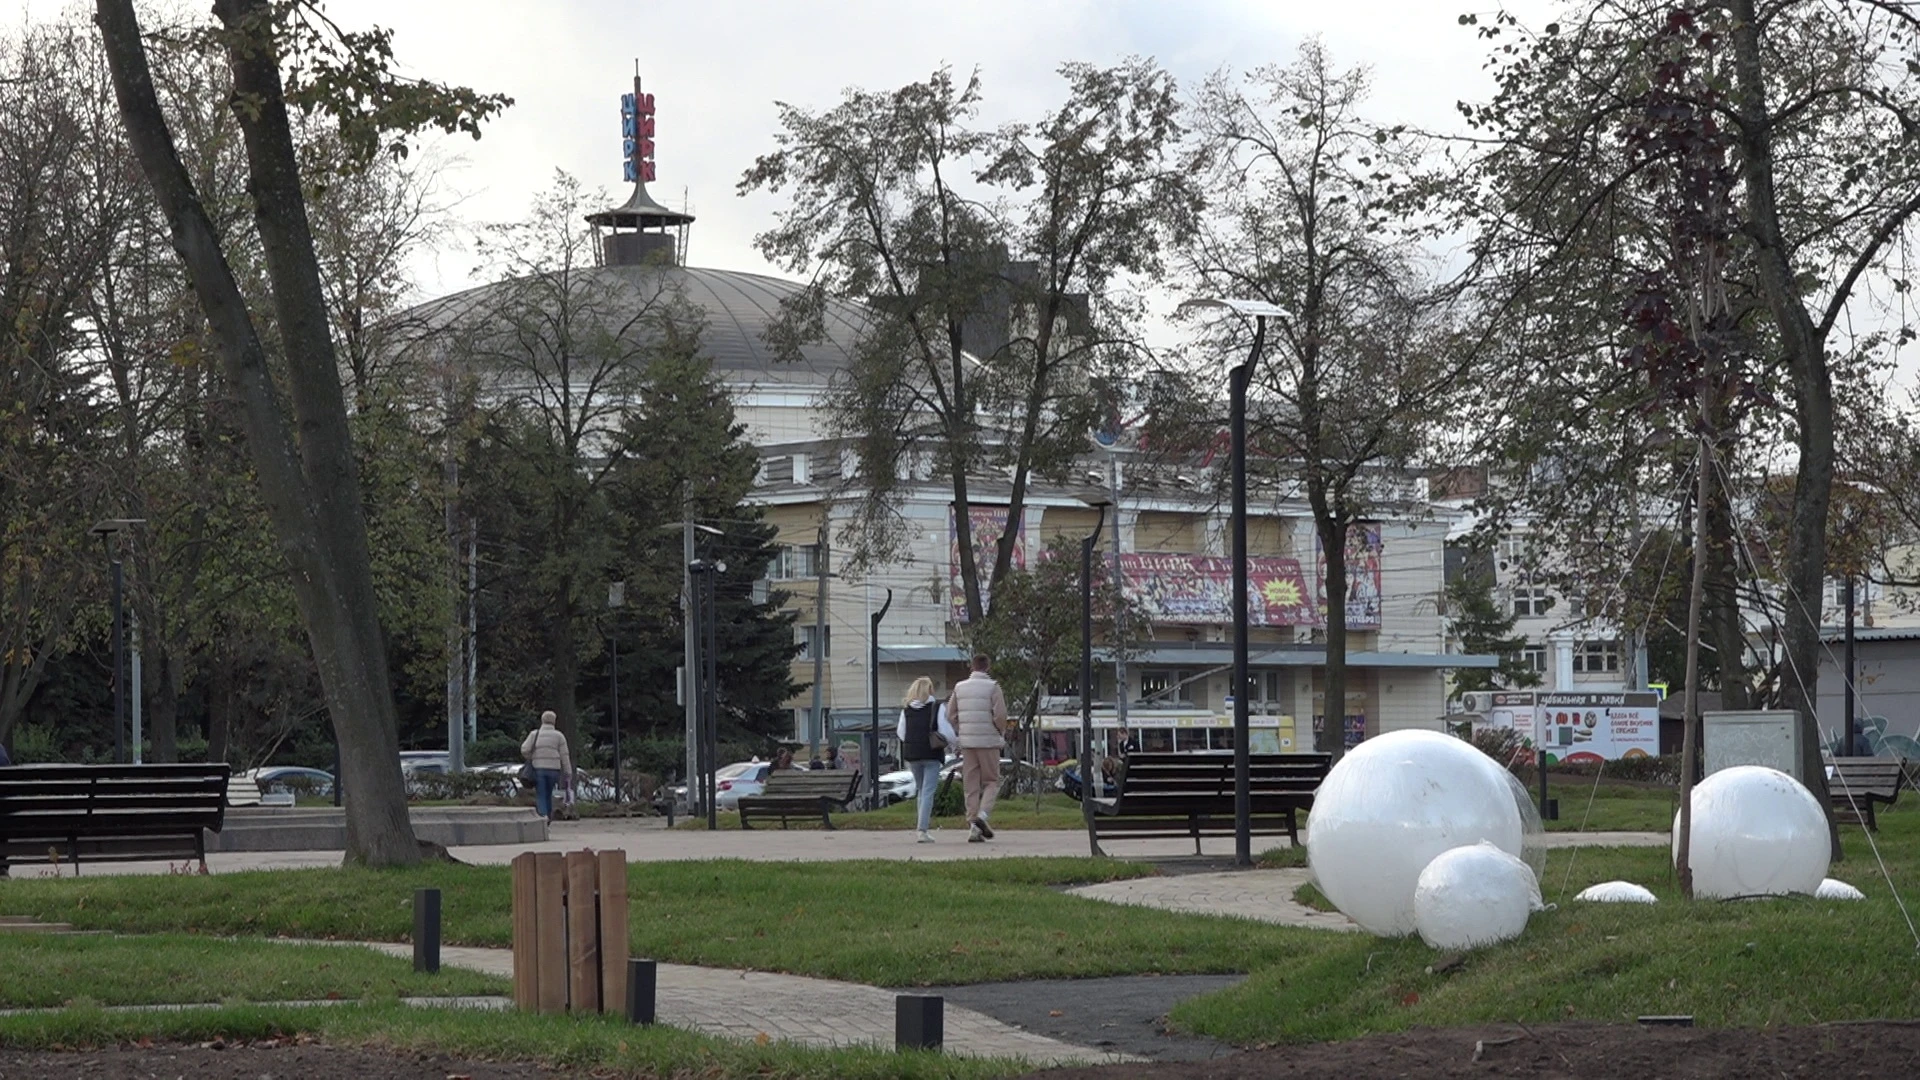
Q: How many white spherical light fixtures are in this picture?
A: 5